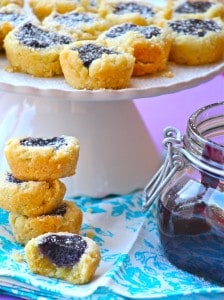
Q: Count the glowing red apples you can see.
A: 0